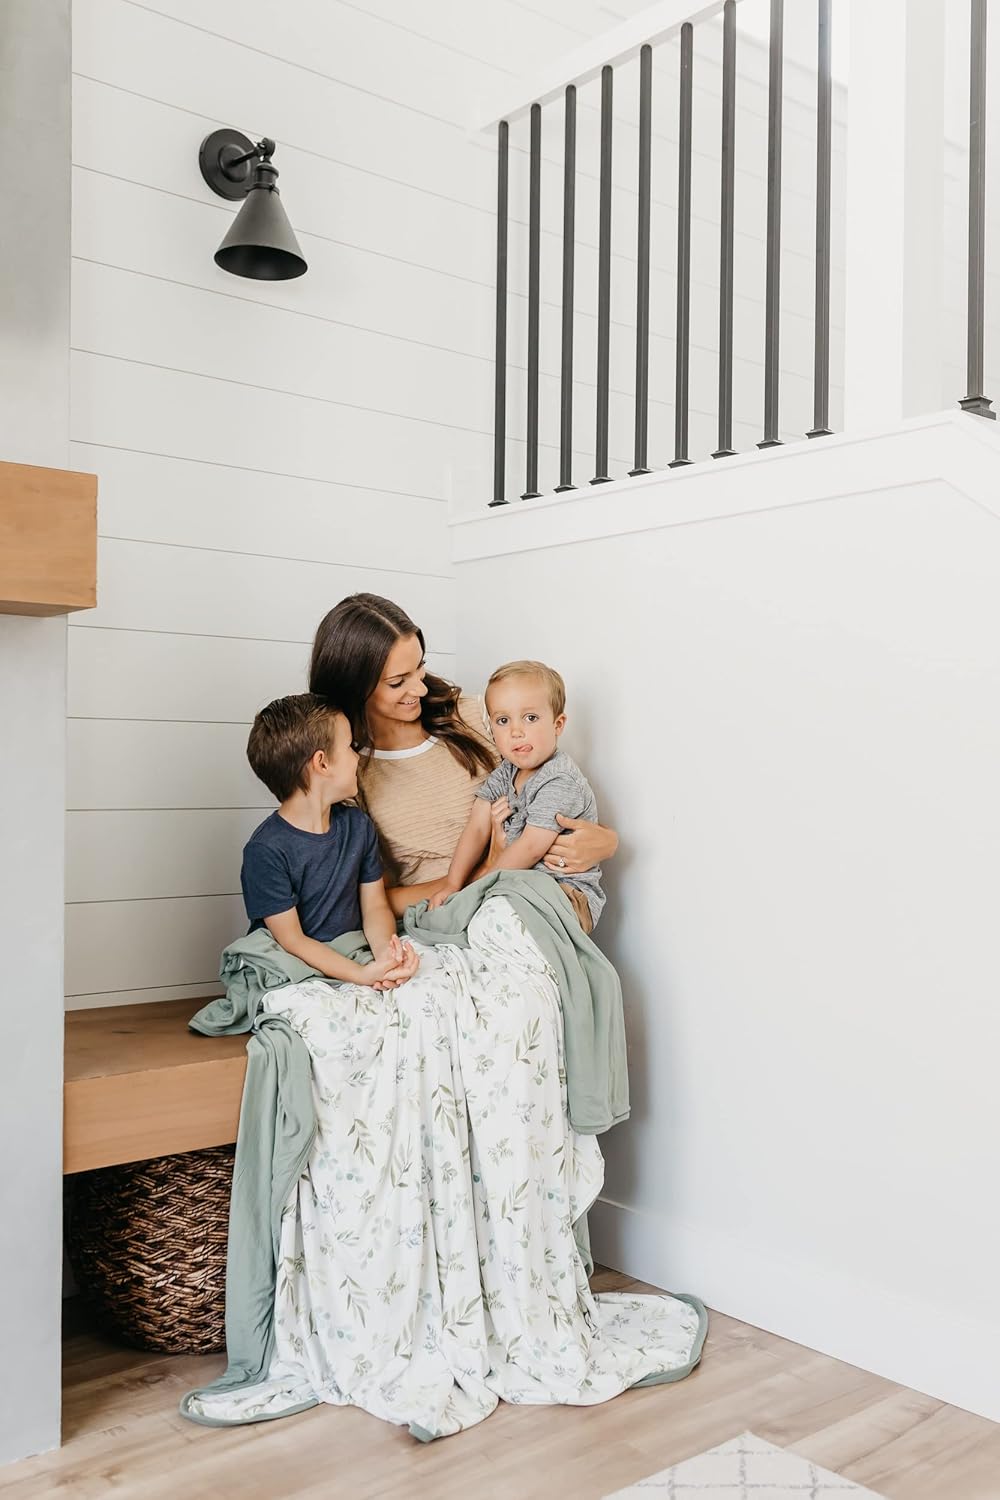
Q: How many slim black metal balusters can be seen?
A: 10